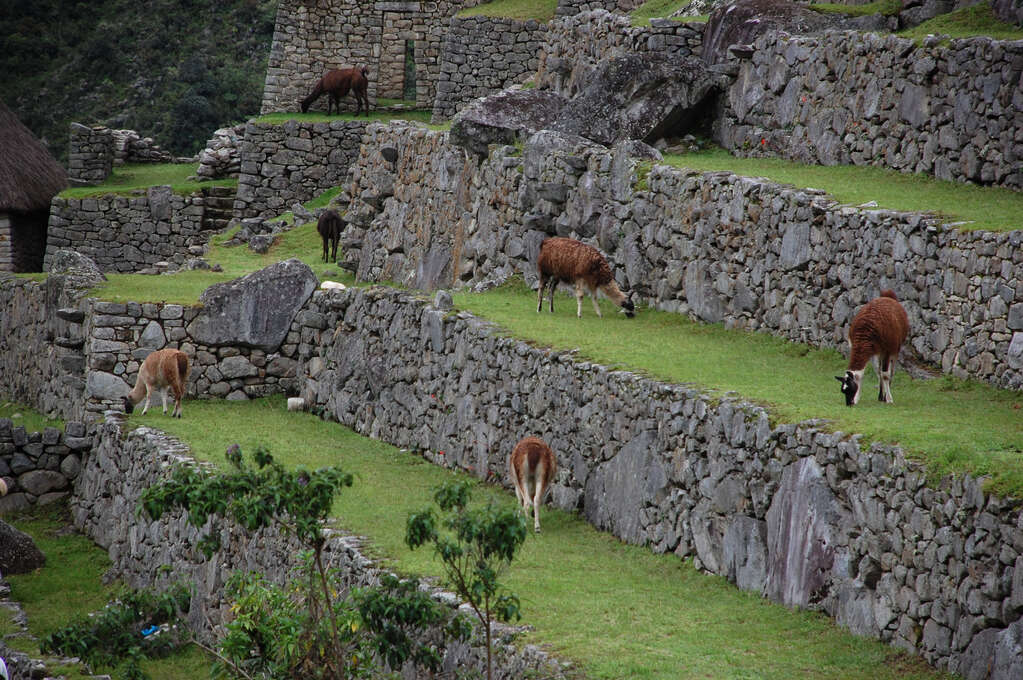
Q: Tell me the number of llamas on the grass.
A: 6